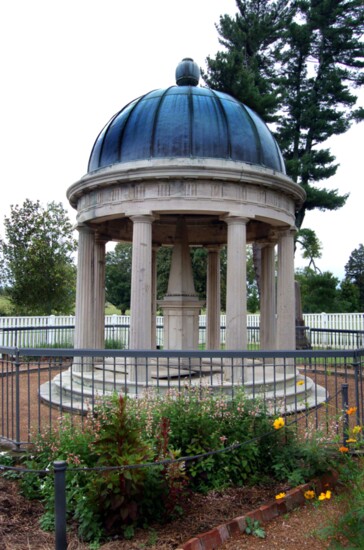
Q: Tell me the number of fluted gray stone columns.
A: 8